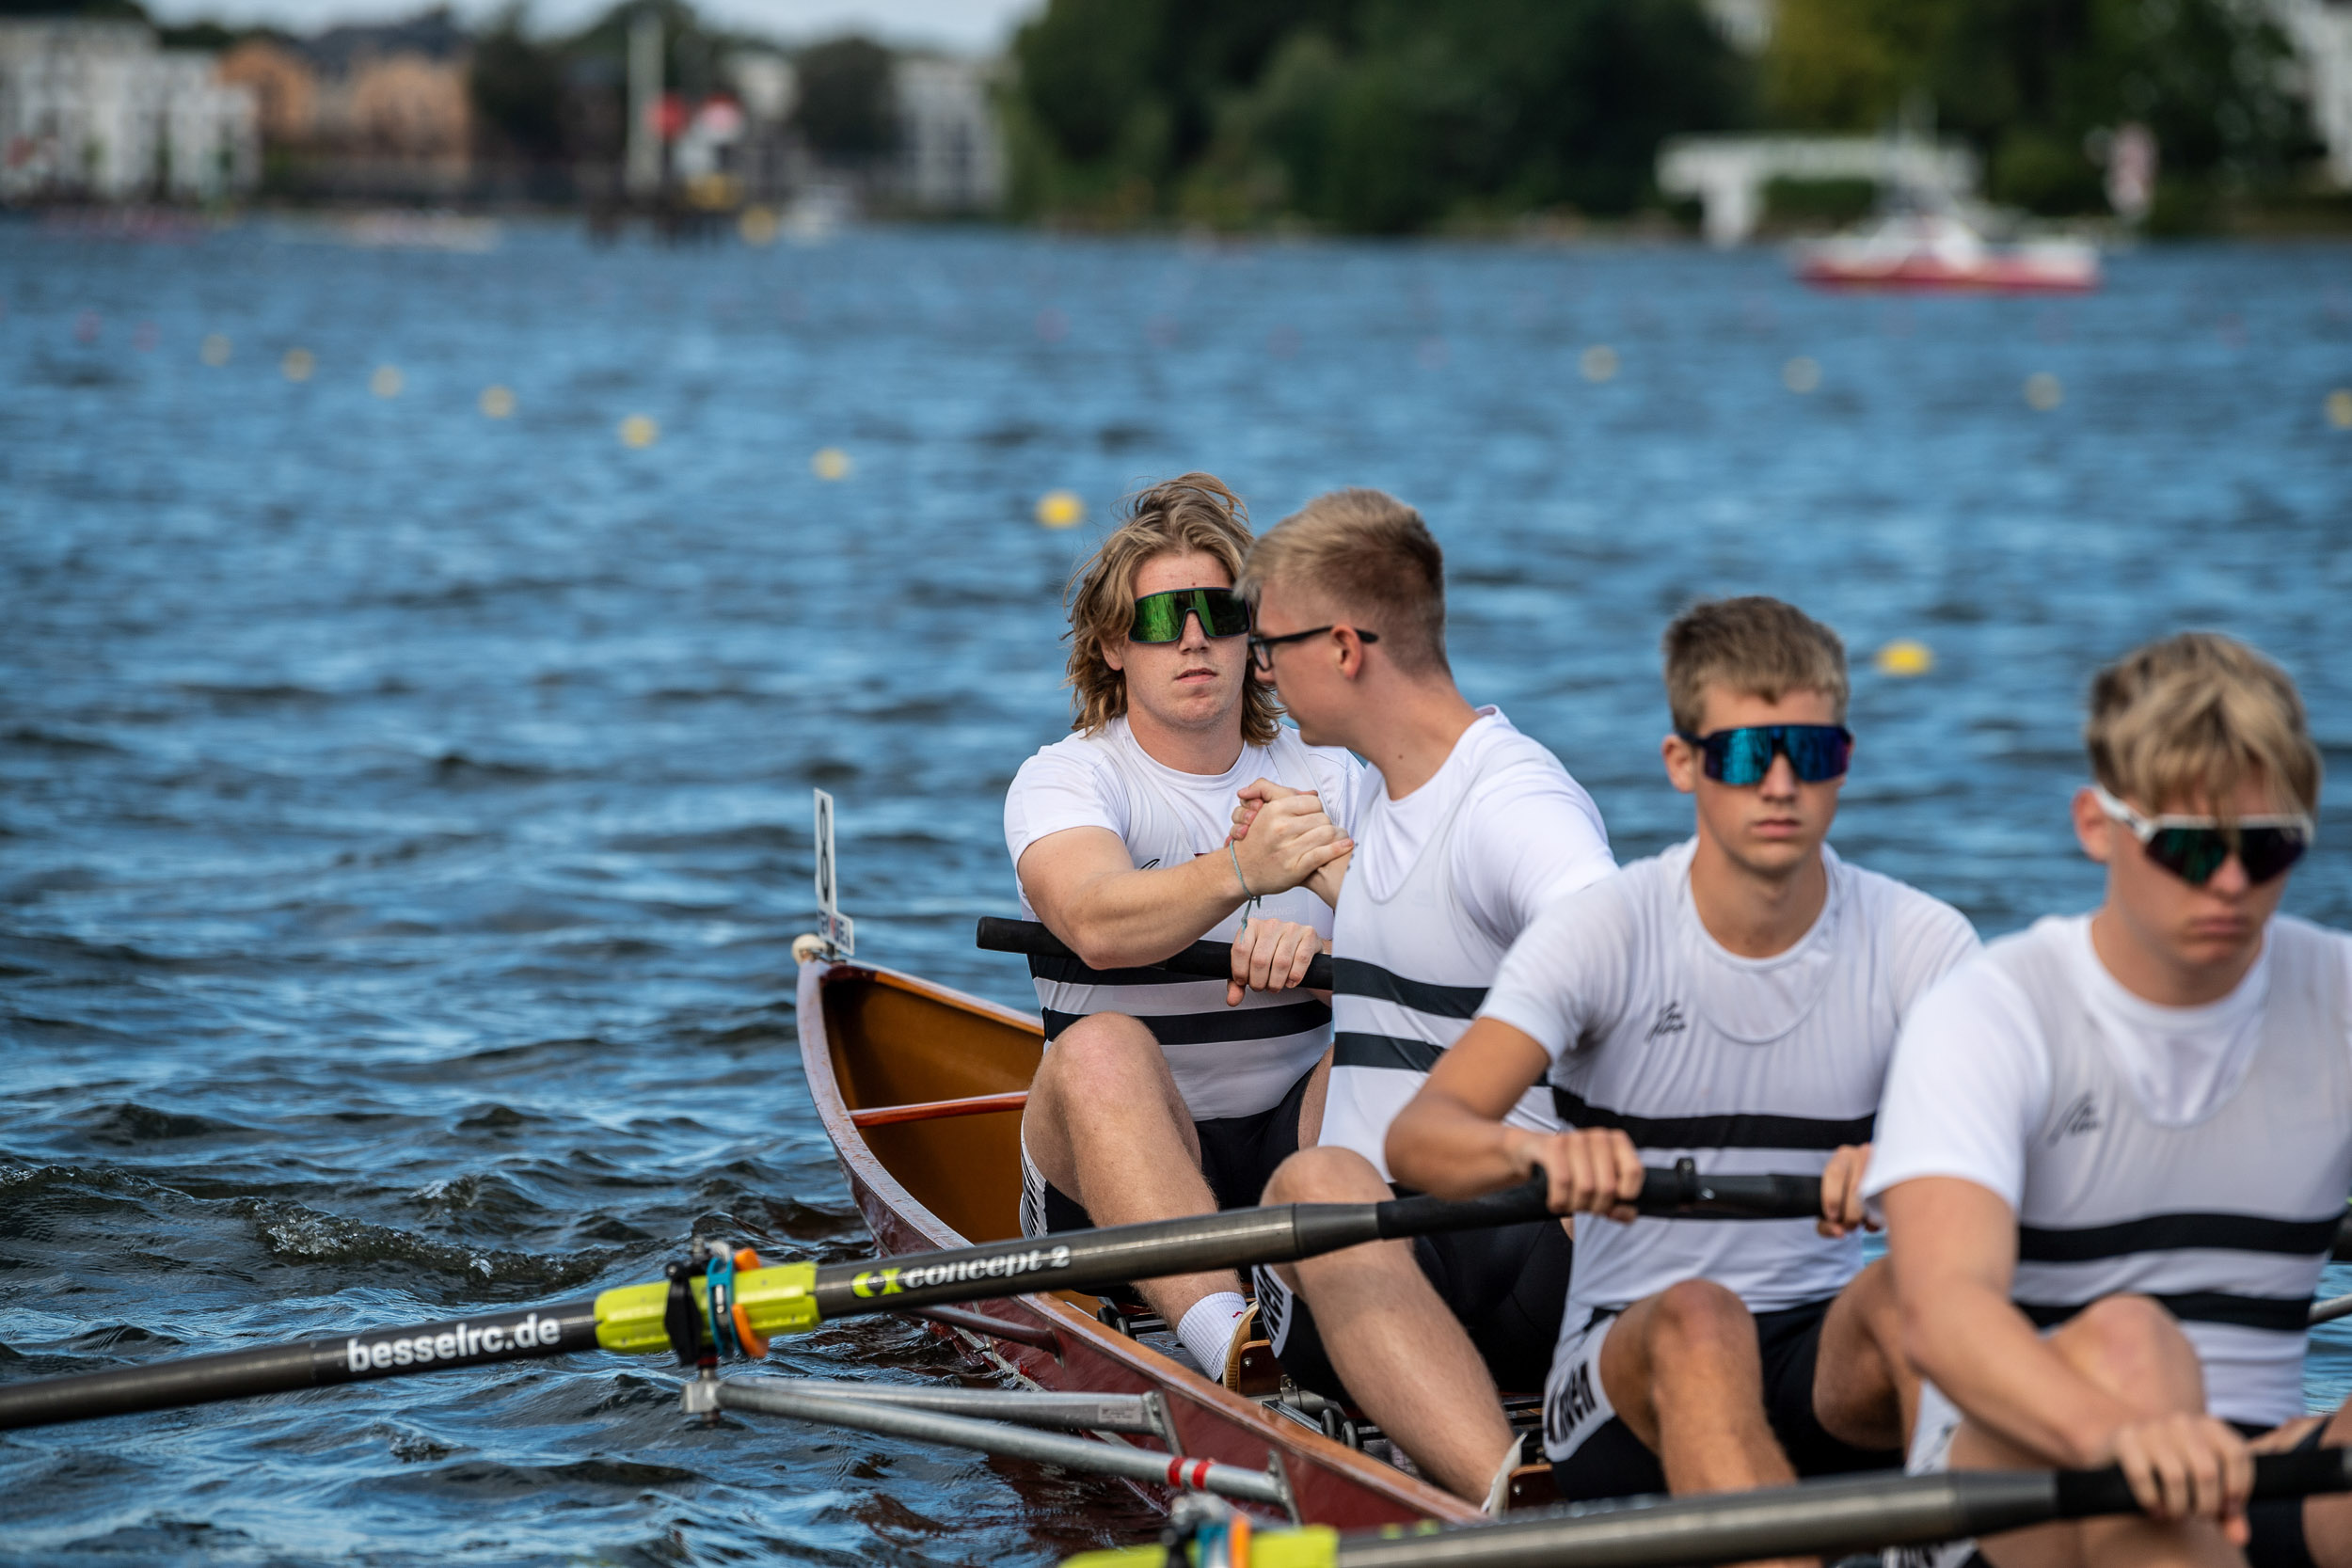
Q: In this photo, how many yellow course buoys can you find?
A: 12